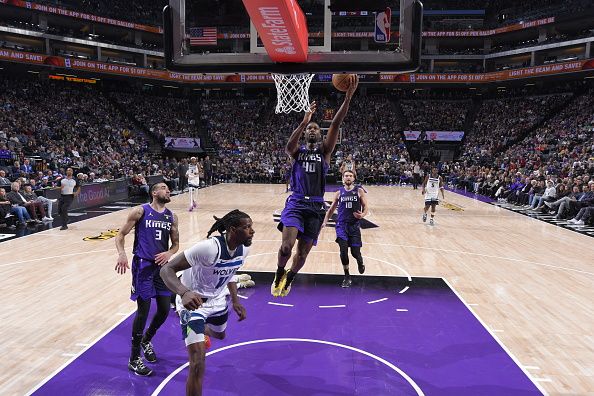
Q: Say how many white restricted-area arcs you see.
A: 1